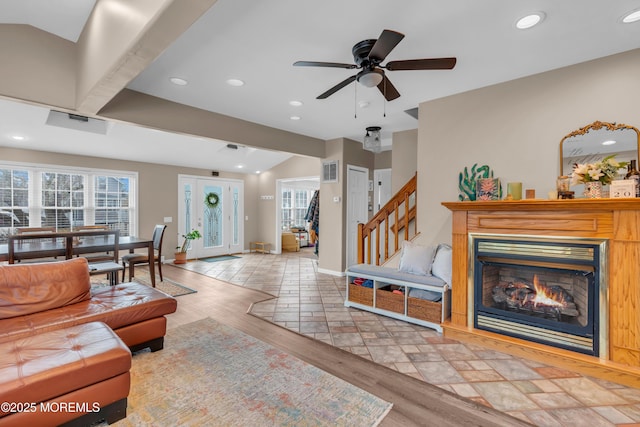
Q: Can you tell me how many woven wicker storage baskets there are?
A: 3